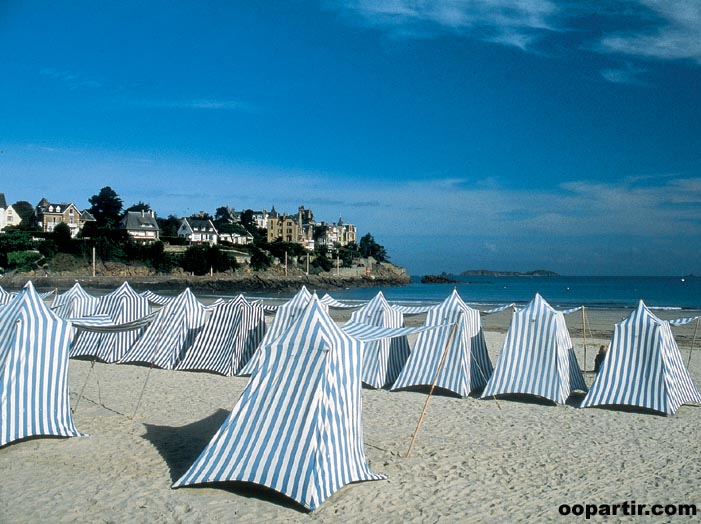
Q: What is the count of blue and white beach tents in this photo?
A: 12